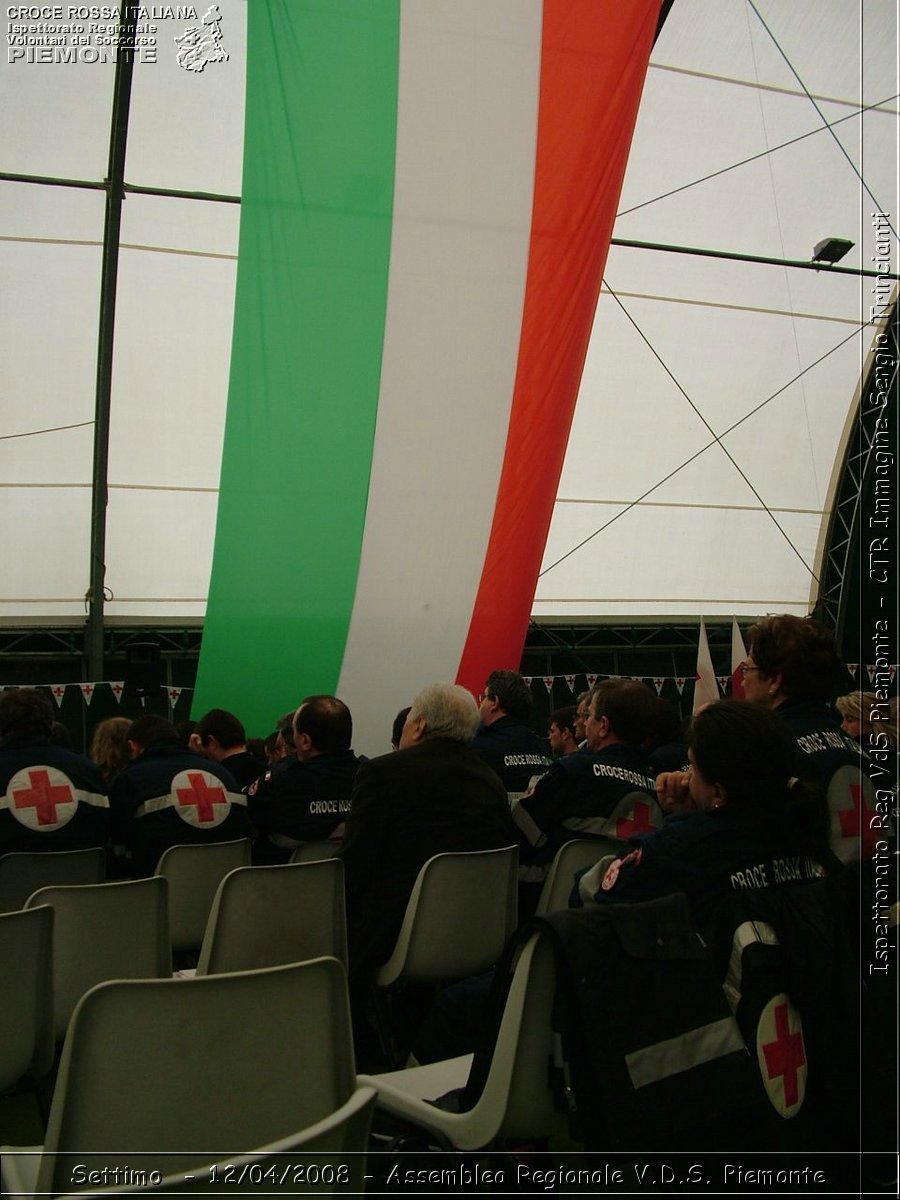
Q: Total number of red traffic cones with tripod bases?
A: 0